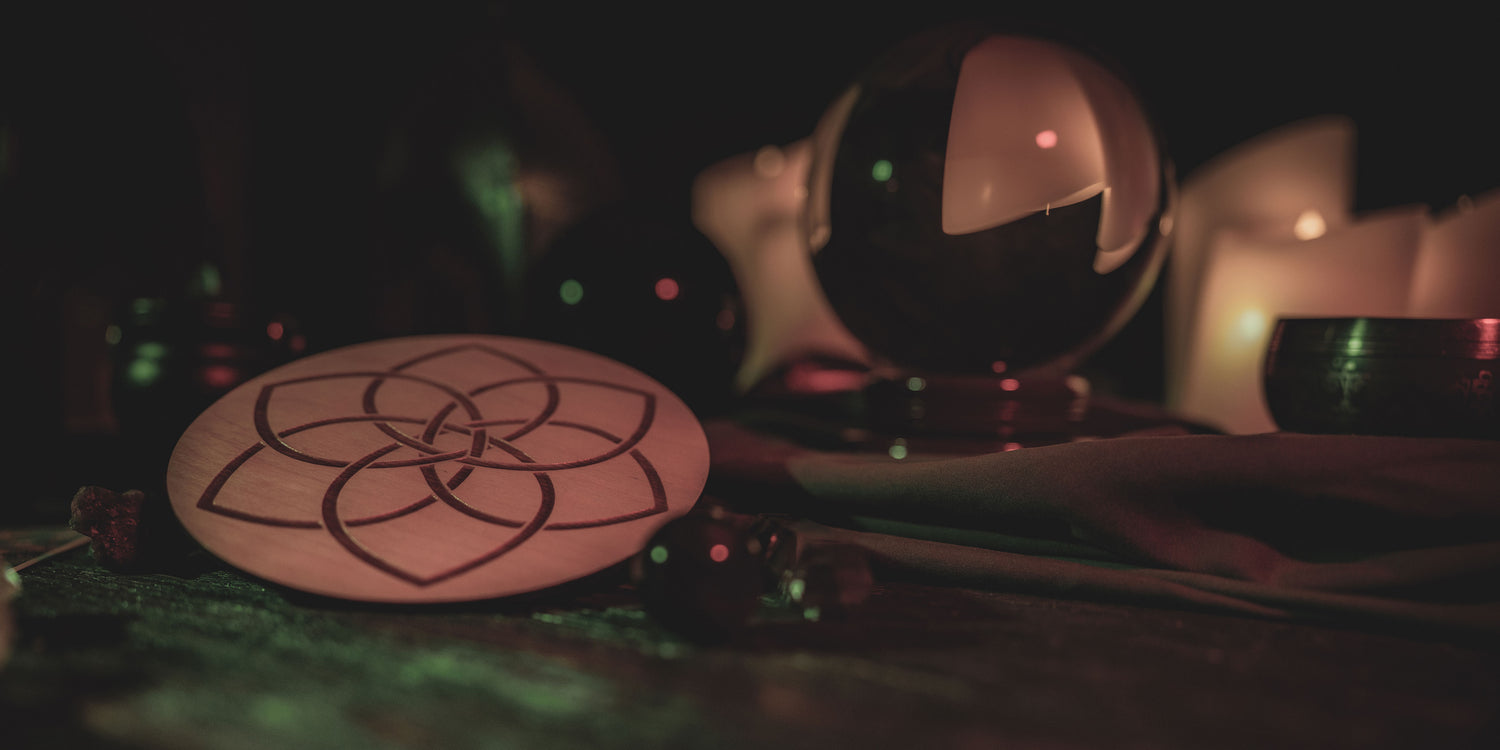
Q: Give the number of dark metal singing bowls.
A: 1